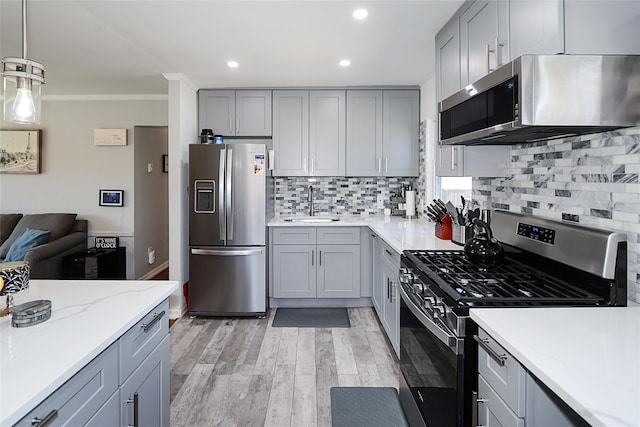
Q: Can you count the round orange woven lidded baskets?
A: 0